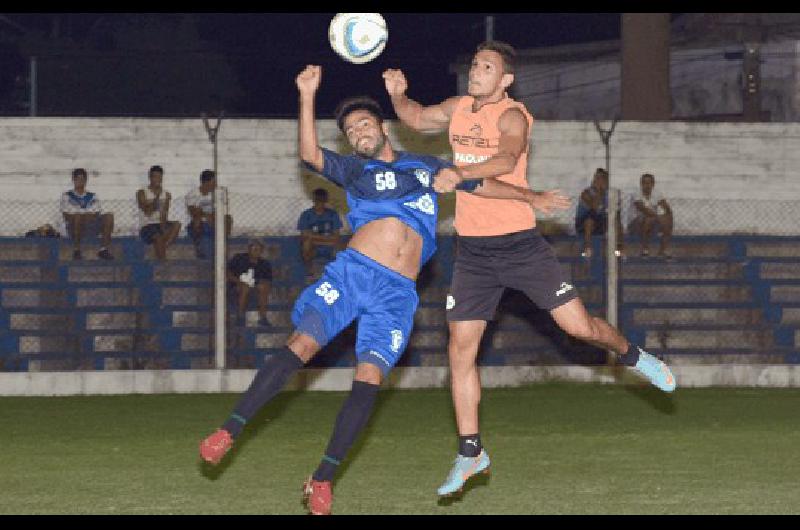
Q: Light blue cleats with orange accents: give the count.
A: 2